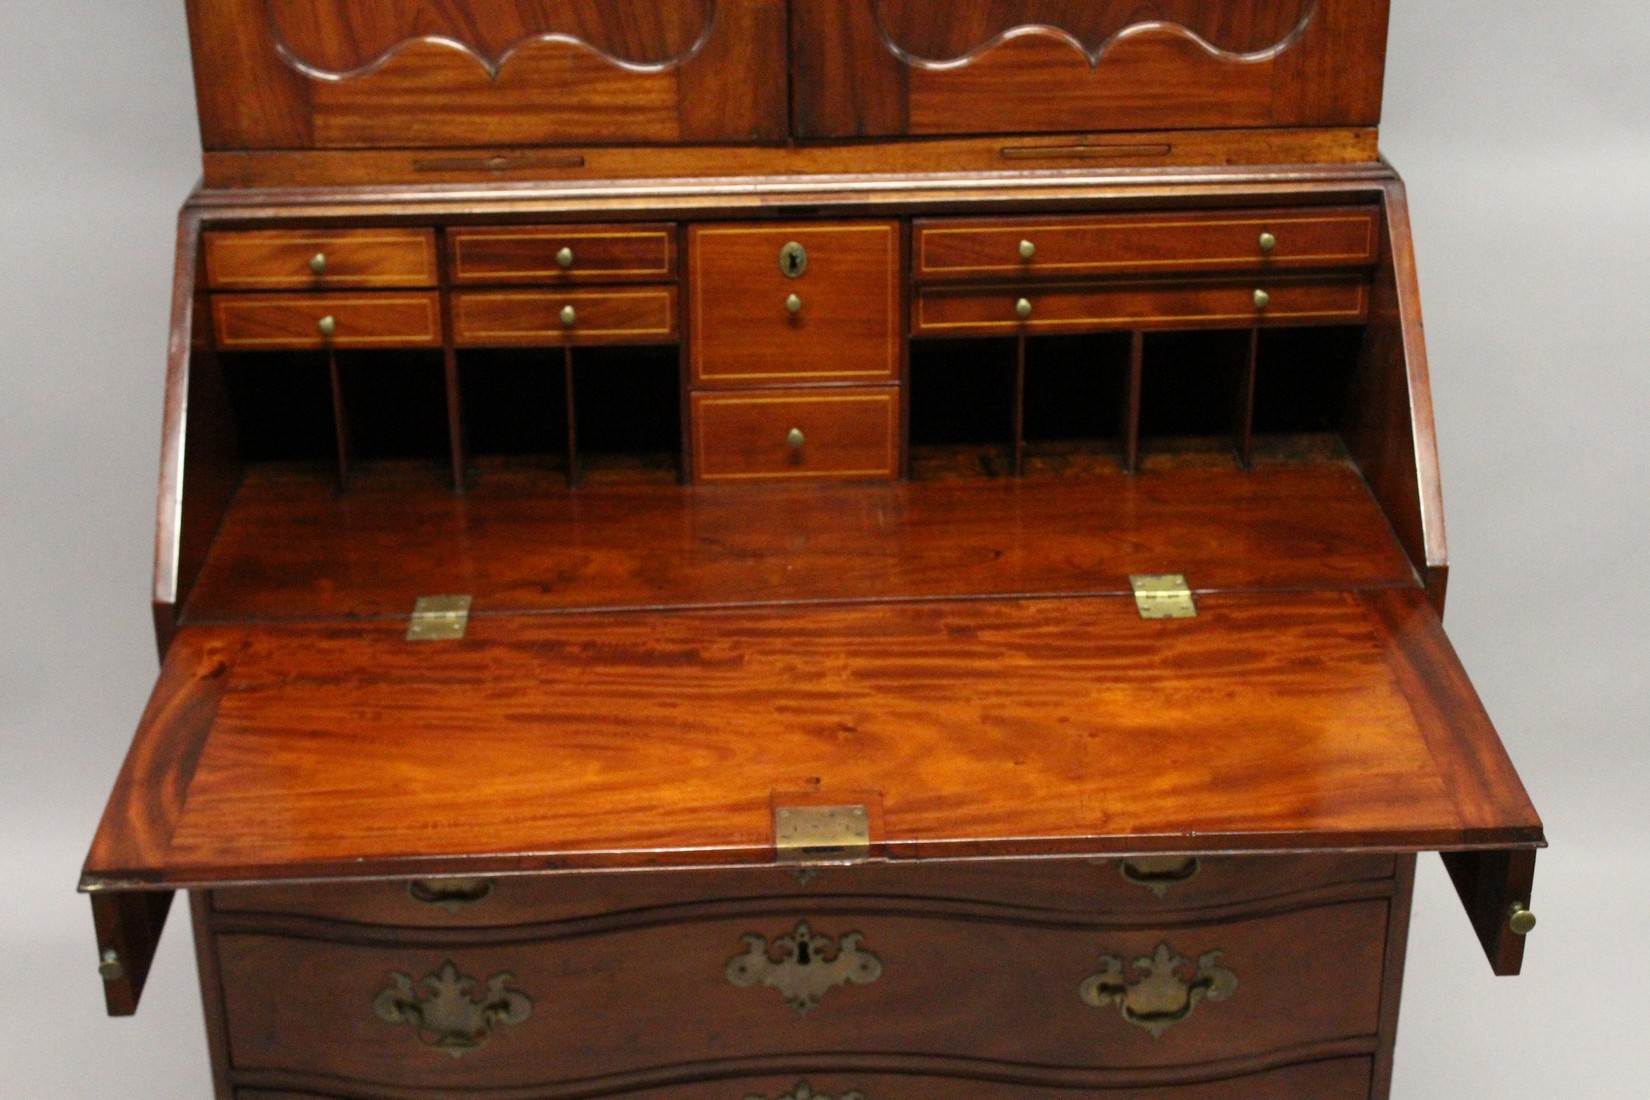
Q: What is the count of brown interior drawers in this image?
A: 8